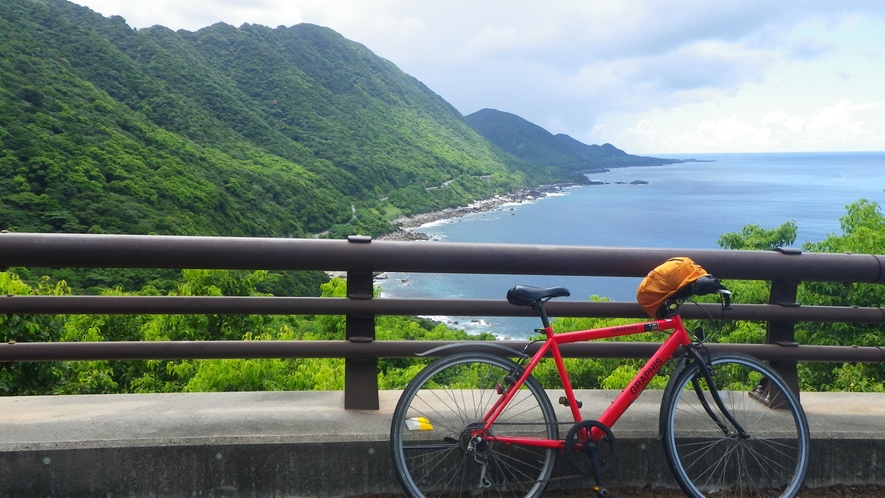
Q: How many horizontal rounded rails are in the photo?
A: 3